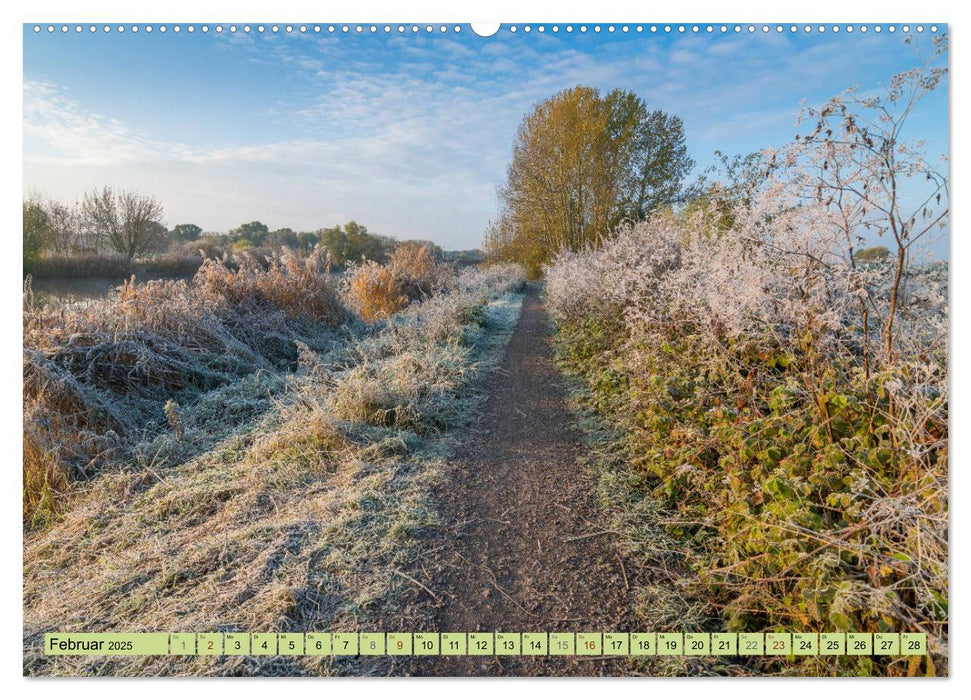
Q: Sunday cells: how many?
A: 4